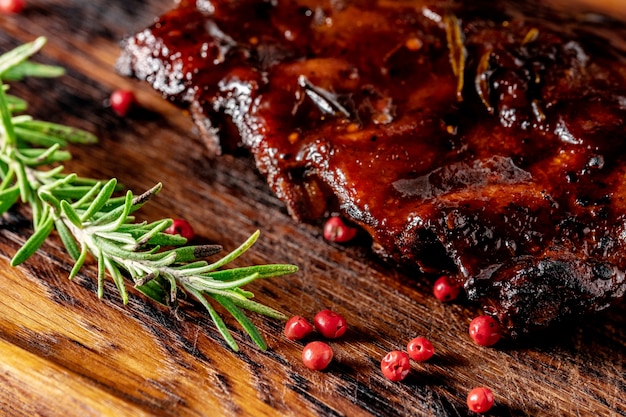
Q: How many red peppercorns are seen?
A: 12